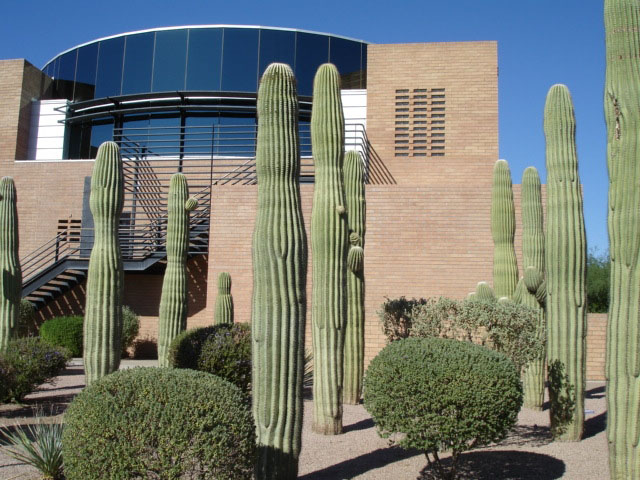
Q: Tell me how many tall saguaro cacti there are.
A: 10